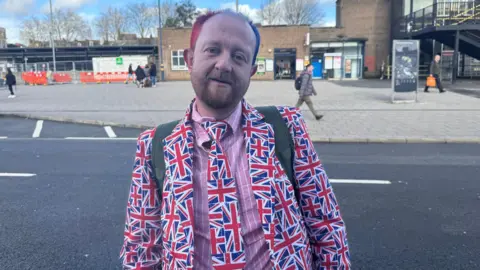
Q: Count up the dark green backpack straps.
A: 2